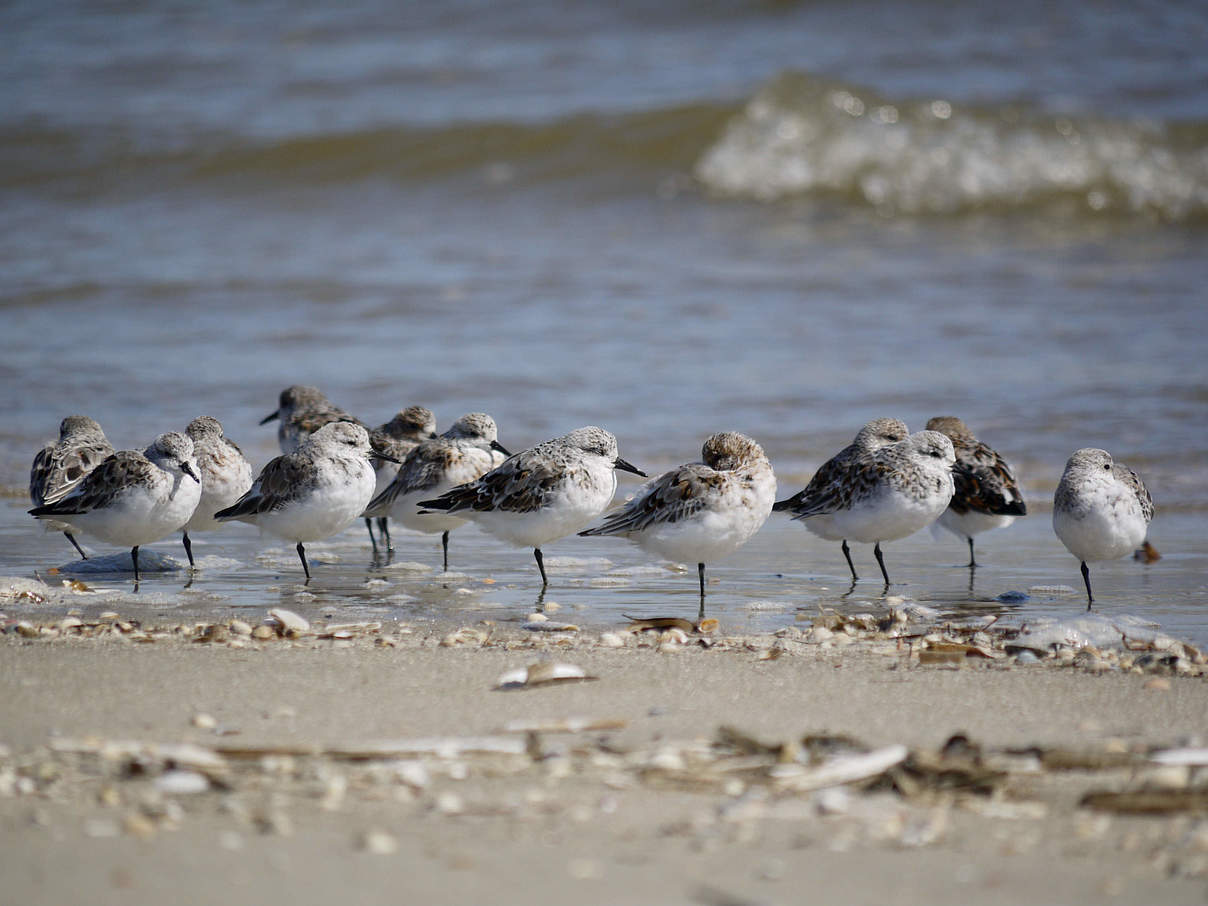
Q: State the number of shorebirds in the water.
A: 13